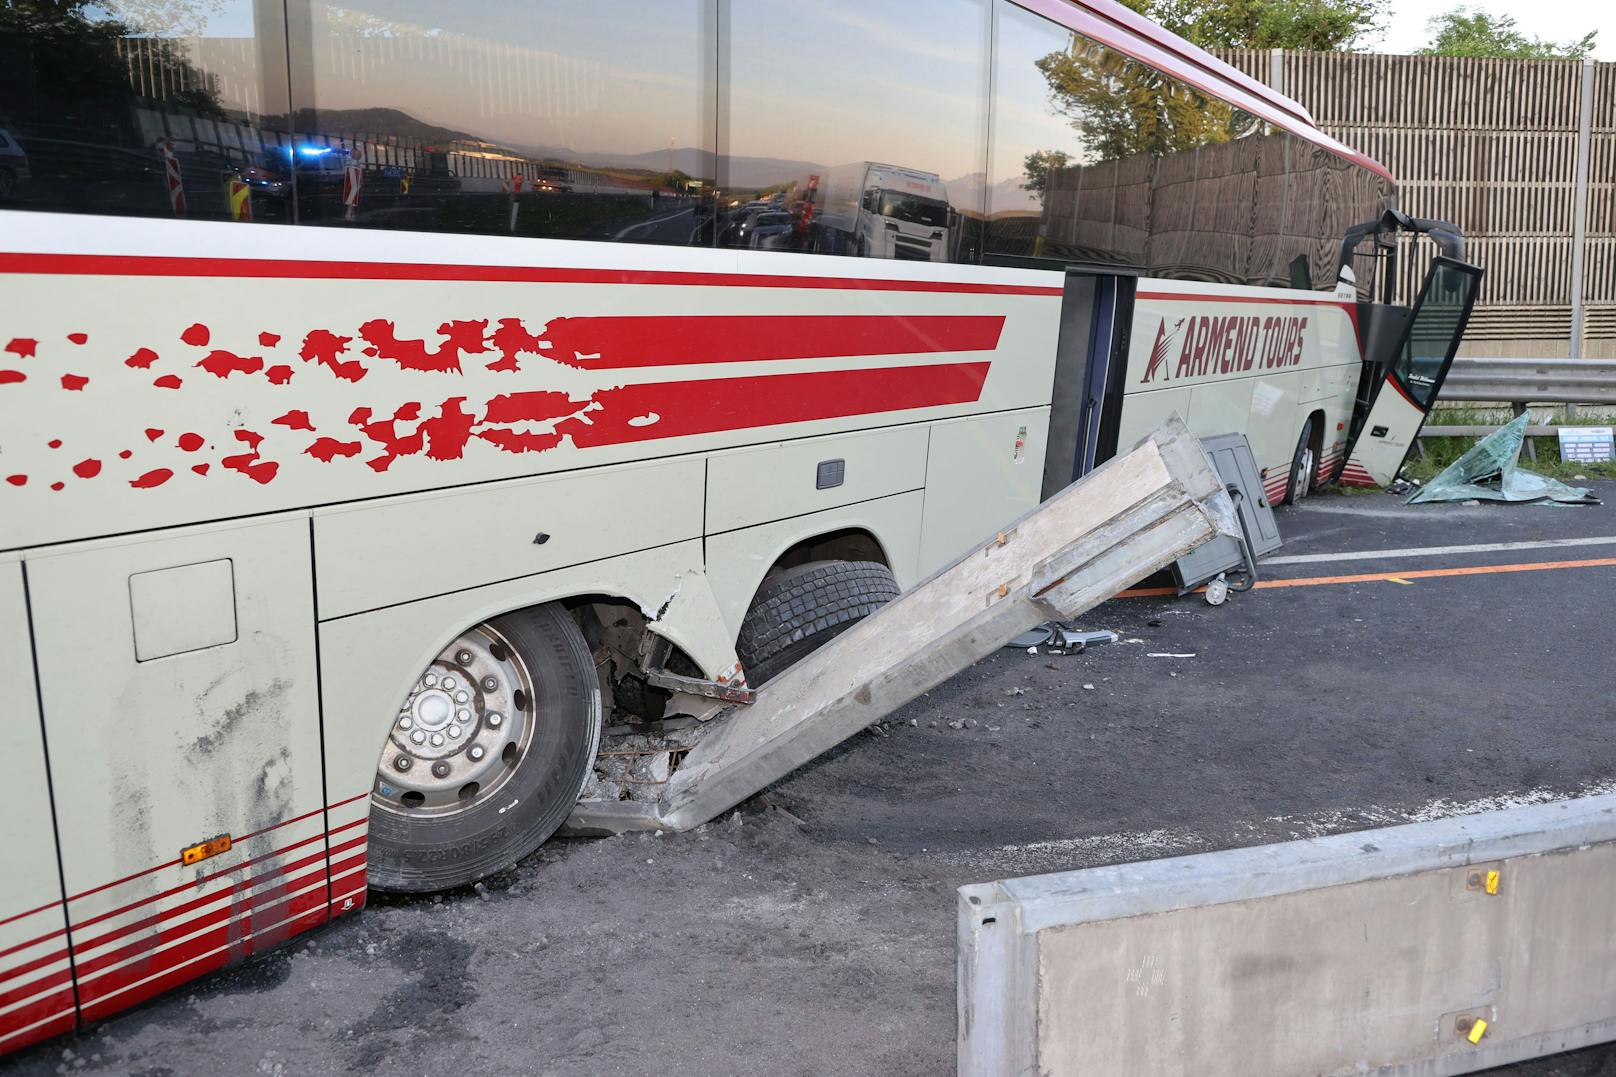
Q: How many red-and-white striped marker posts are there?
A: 2